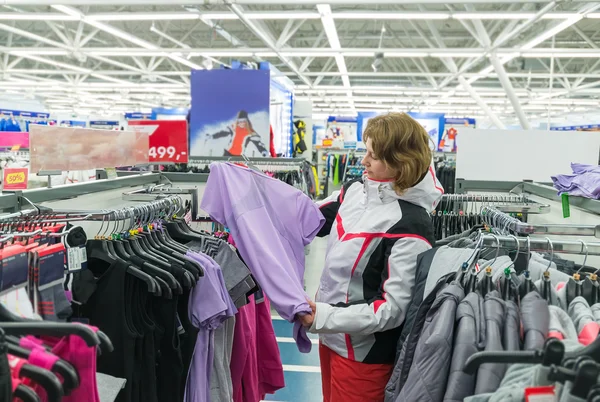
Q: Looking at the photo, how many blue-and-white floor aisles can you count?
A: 1